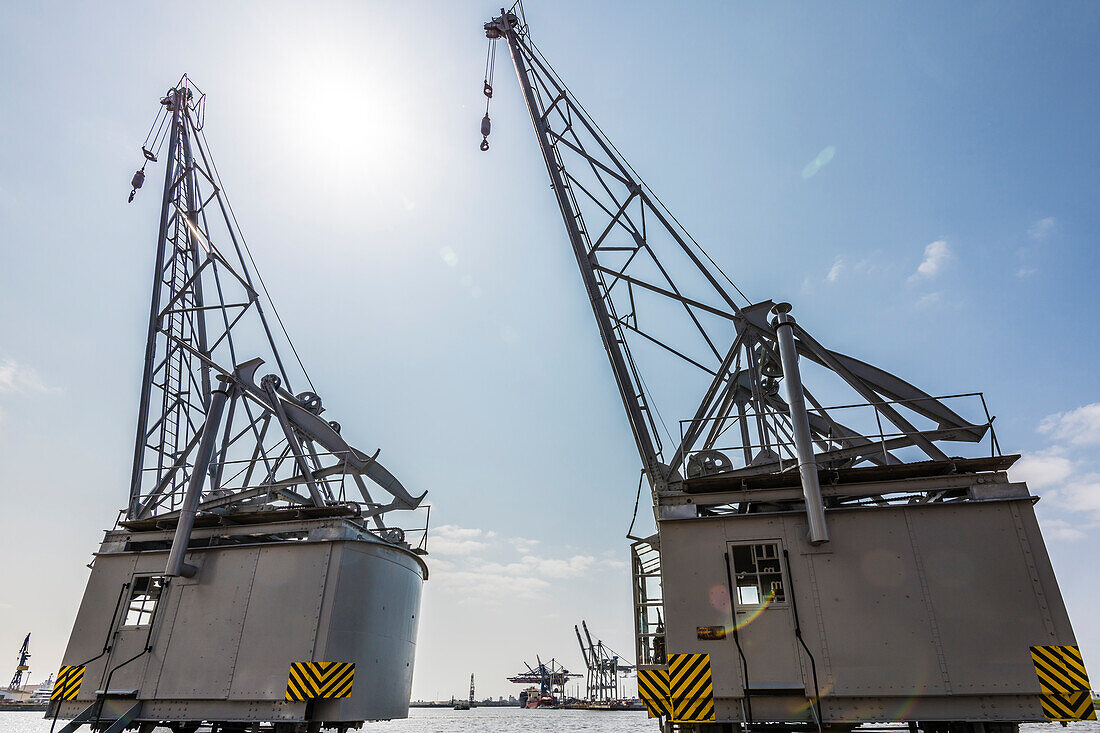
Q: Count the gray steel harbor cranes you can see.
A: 2